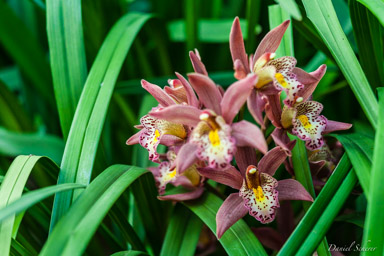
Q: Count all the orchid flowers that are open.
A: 6